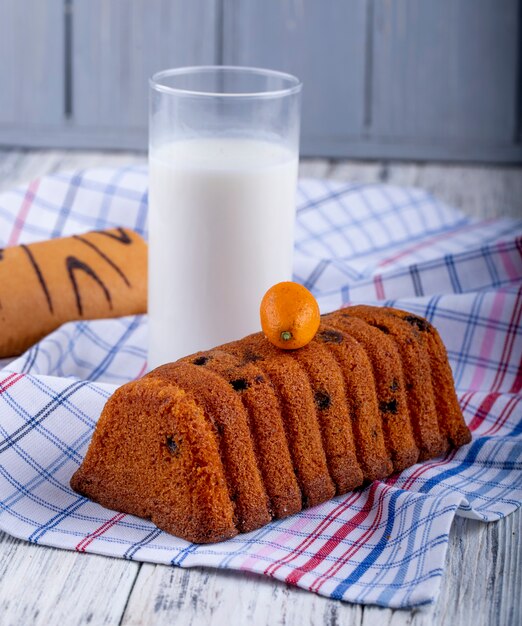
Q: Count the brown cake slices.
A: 9